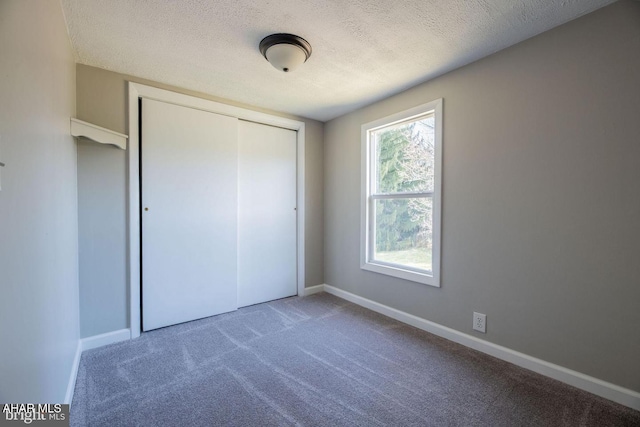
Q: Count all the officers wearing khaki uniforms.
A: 0